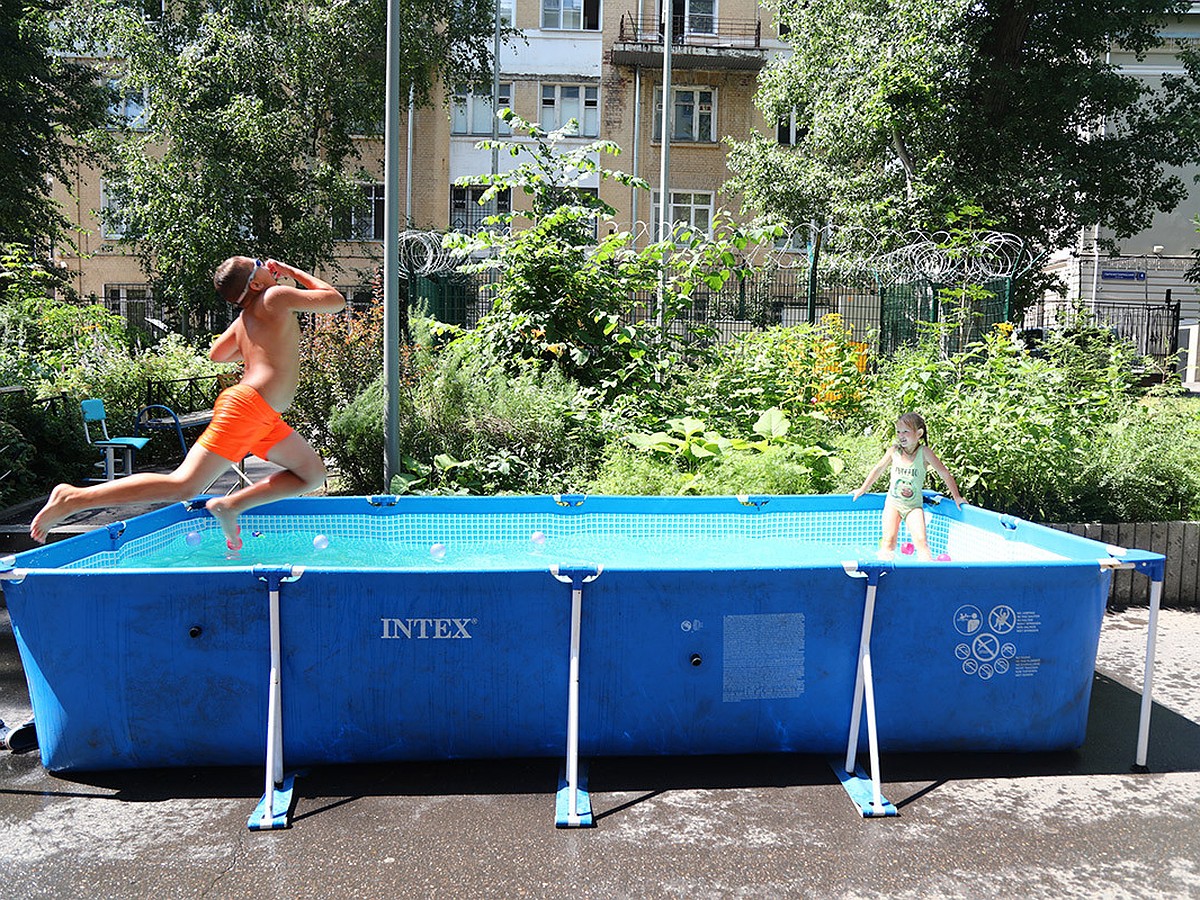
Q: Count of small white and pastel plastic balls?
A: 4